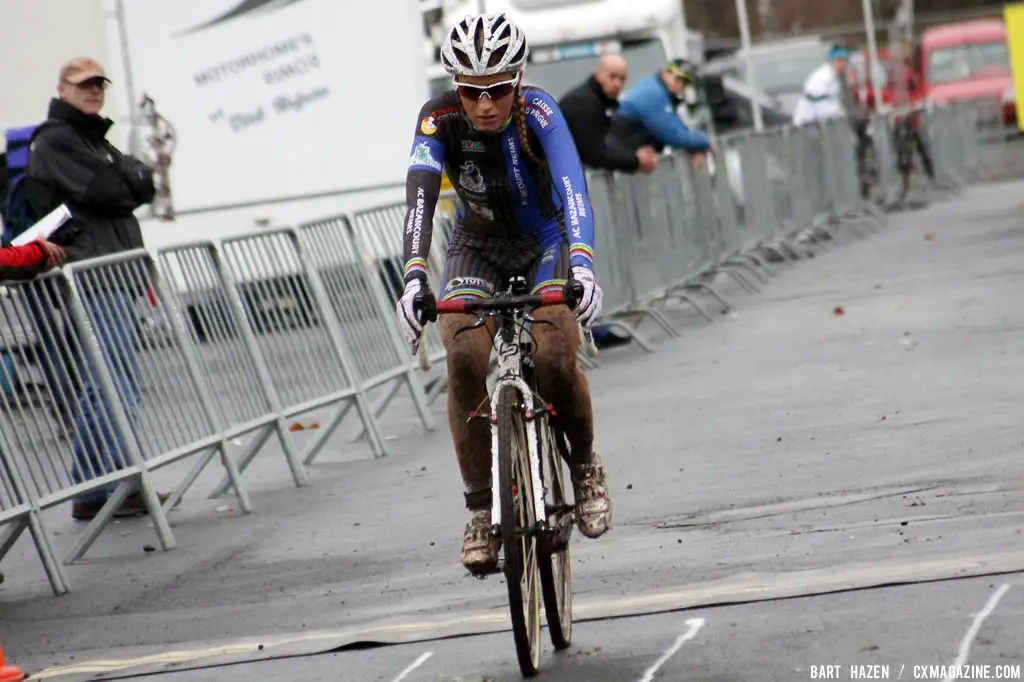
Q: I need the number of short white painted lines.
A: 3